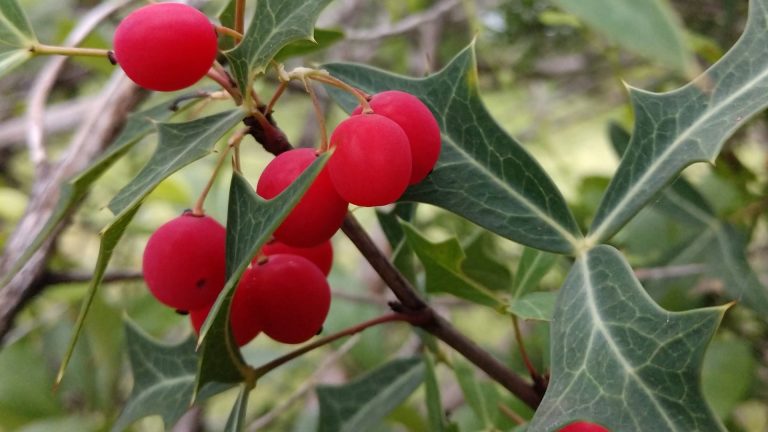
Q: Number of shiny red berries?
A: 9